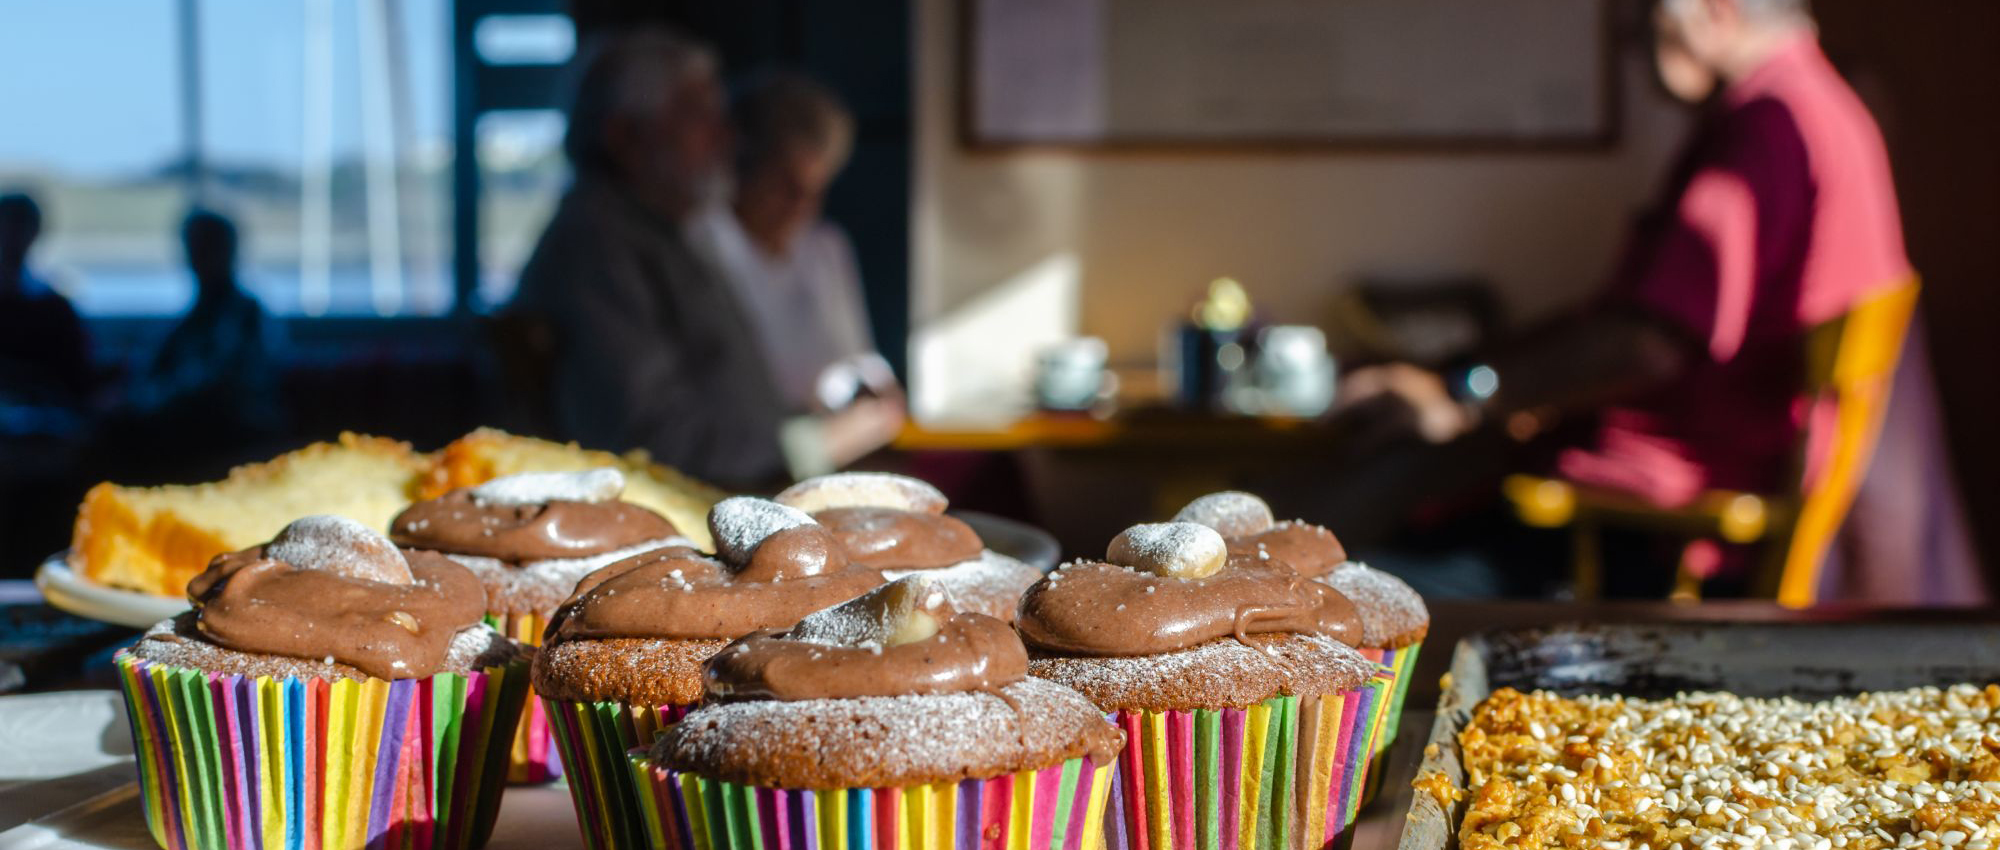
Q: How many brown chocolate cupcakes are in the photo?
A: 7